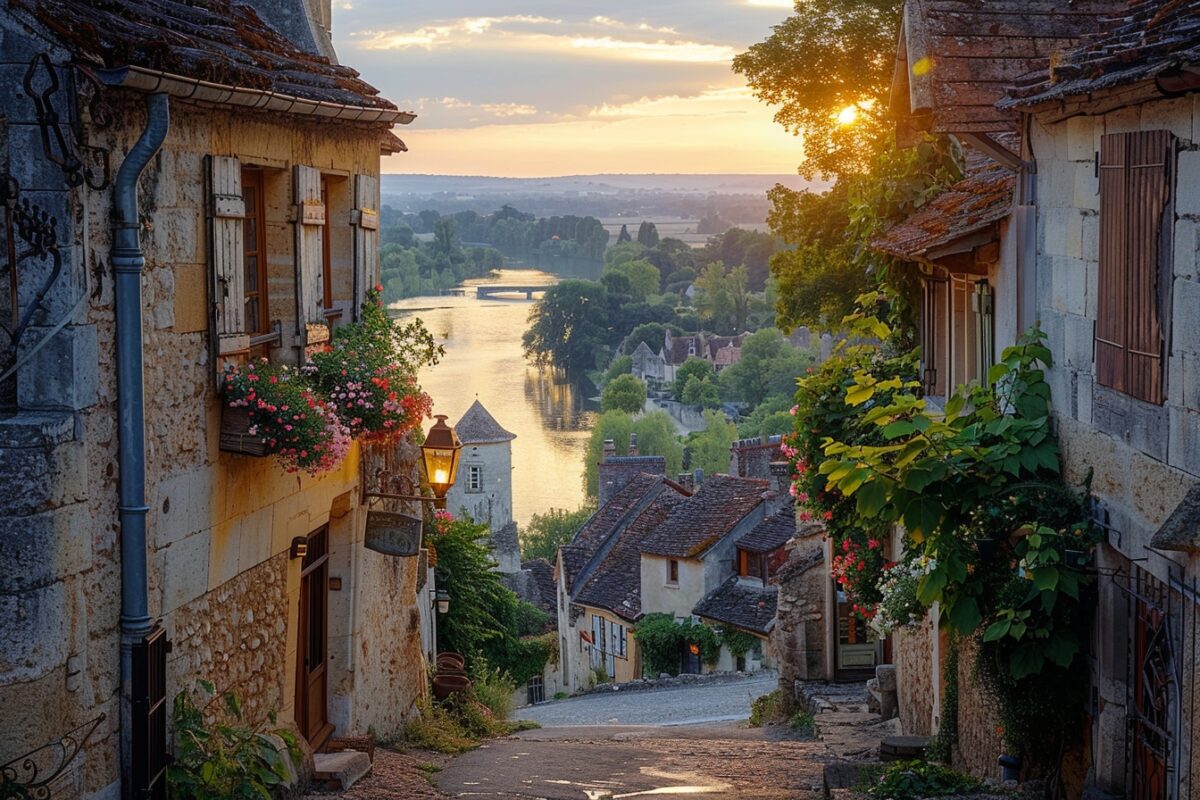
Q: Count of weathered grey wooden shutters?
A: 3